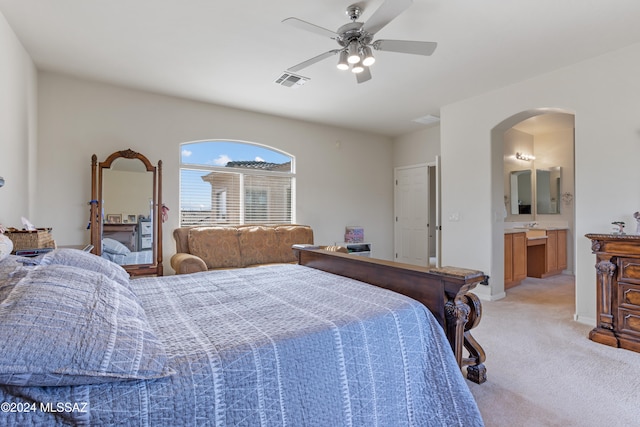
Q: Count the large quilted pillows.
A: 2